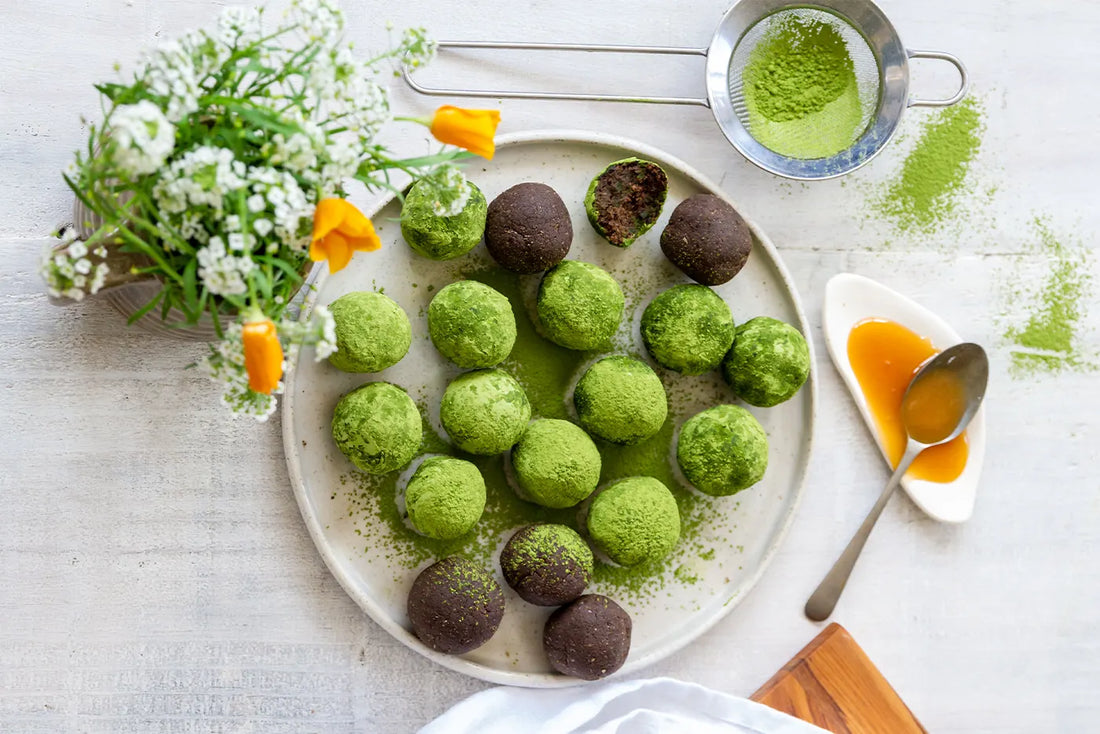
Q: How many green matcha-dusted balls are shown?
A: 14